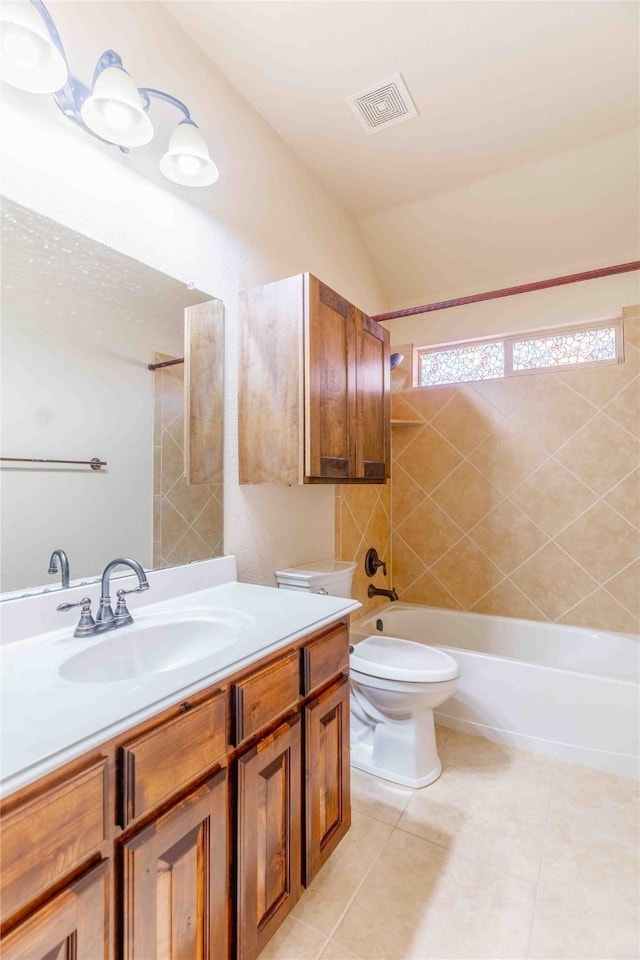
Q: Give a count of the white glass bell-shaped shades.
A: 3